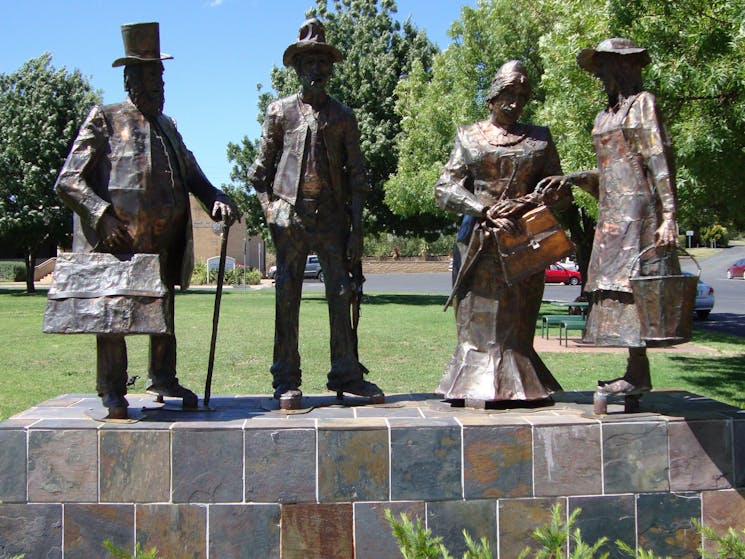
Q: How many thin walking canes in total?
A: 1